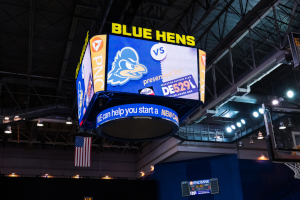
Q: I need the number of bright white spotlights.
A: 8